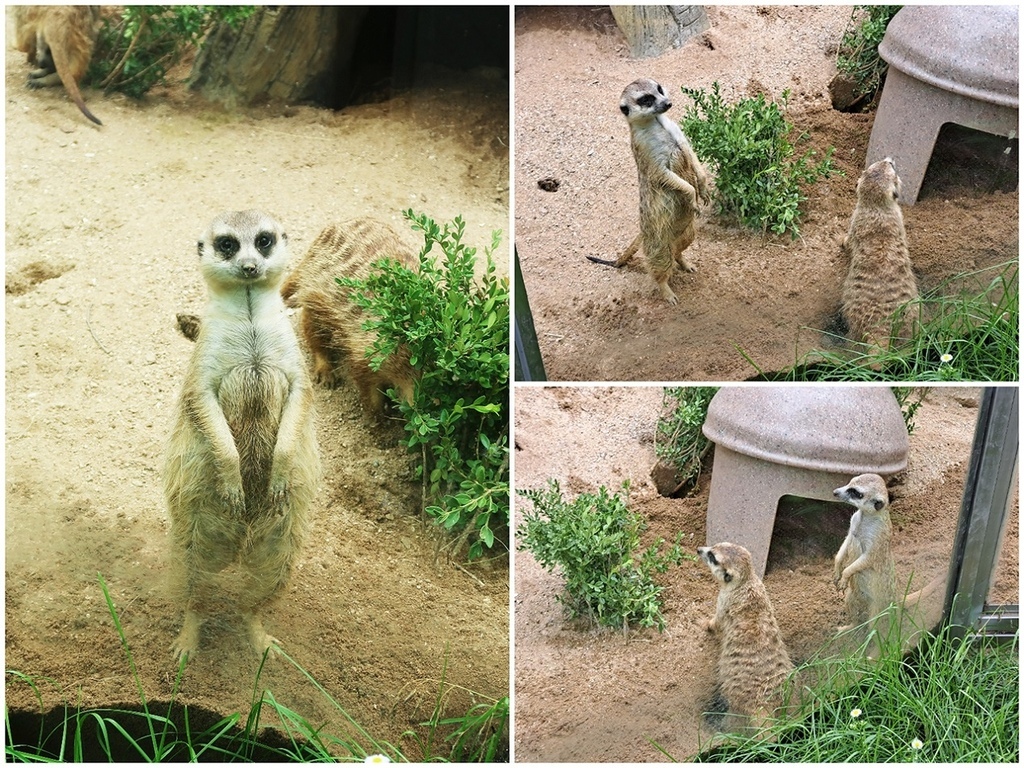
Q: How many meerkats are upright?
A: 5